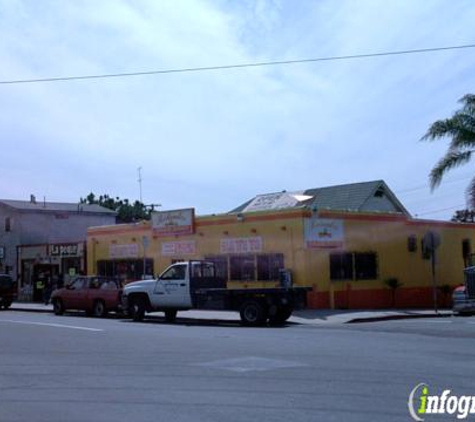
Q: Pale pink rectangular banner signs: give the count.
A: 3